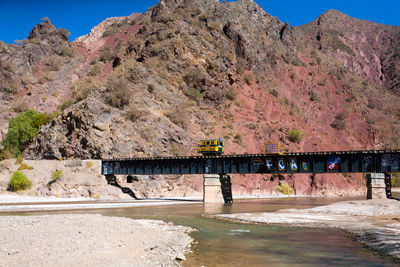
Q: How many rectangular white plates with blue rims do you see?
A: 0